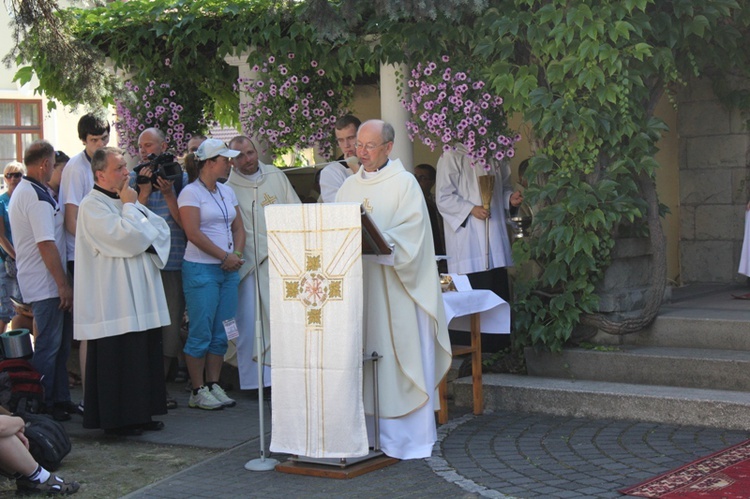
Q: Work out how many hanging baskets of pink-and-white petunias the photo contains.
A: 3